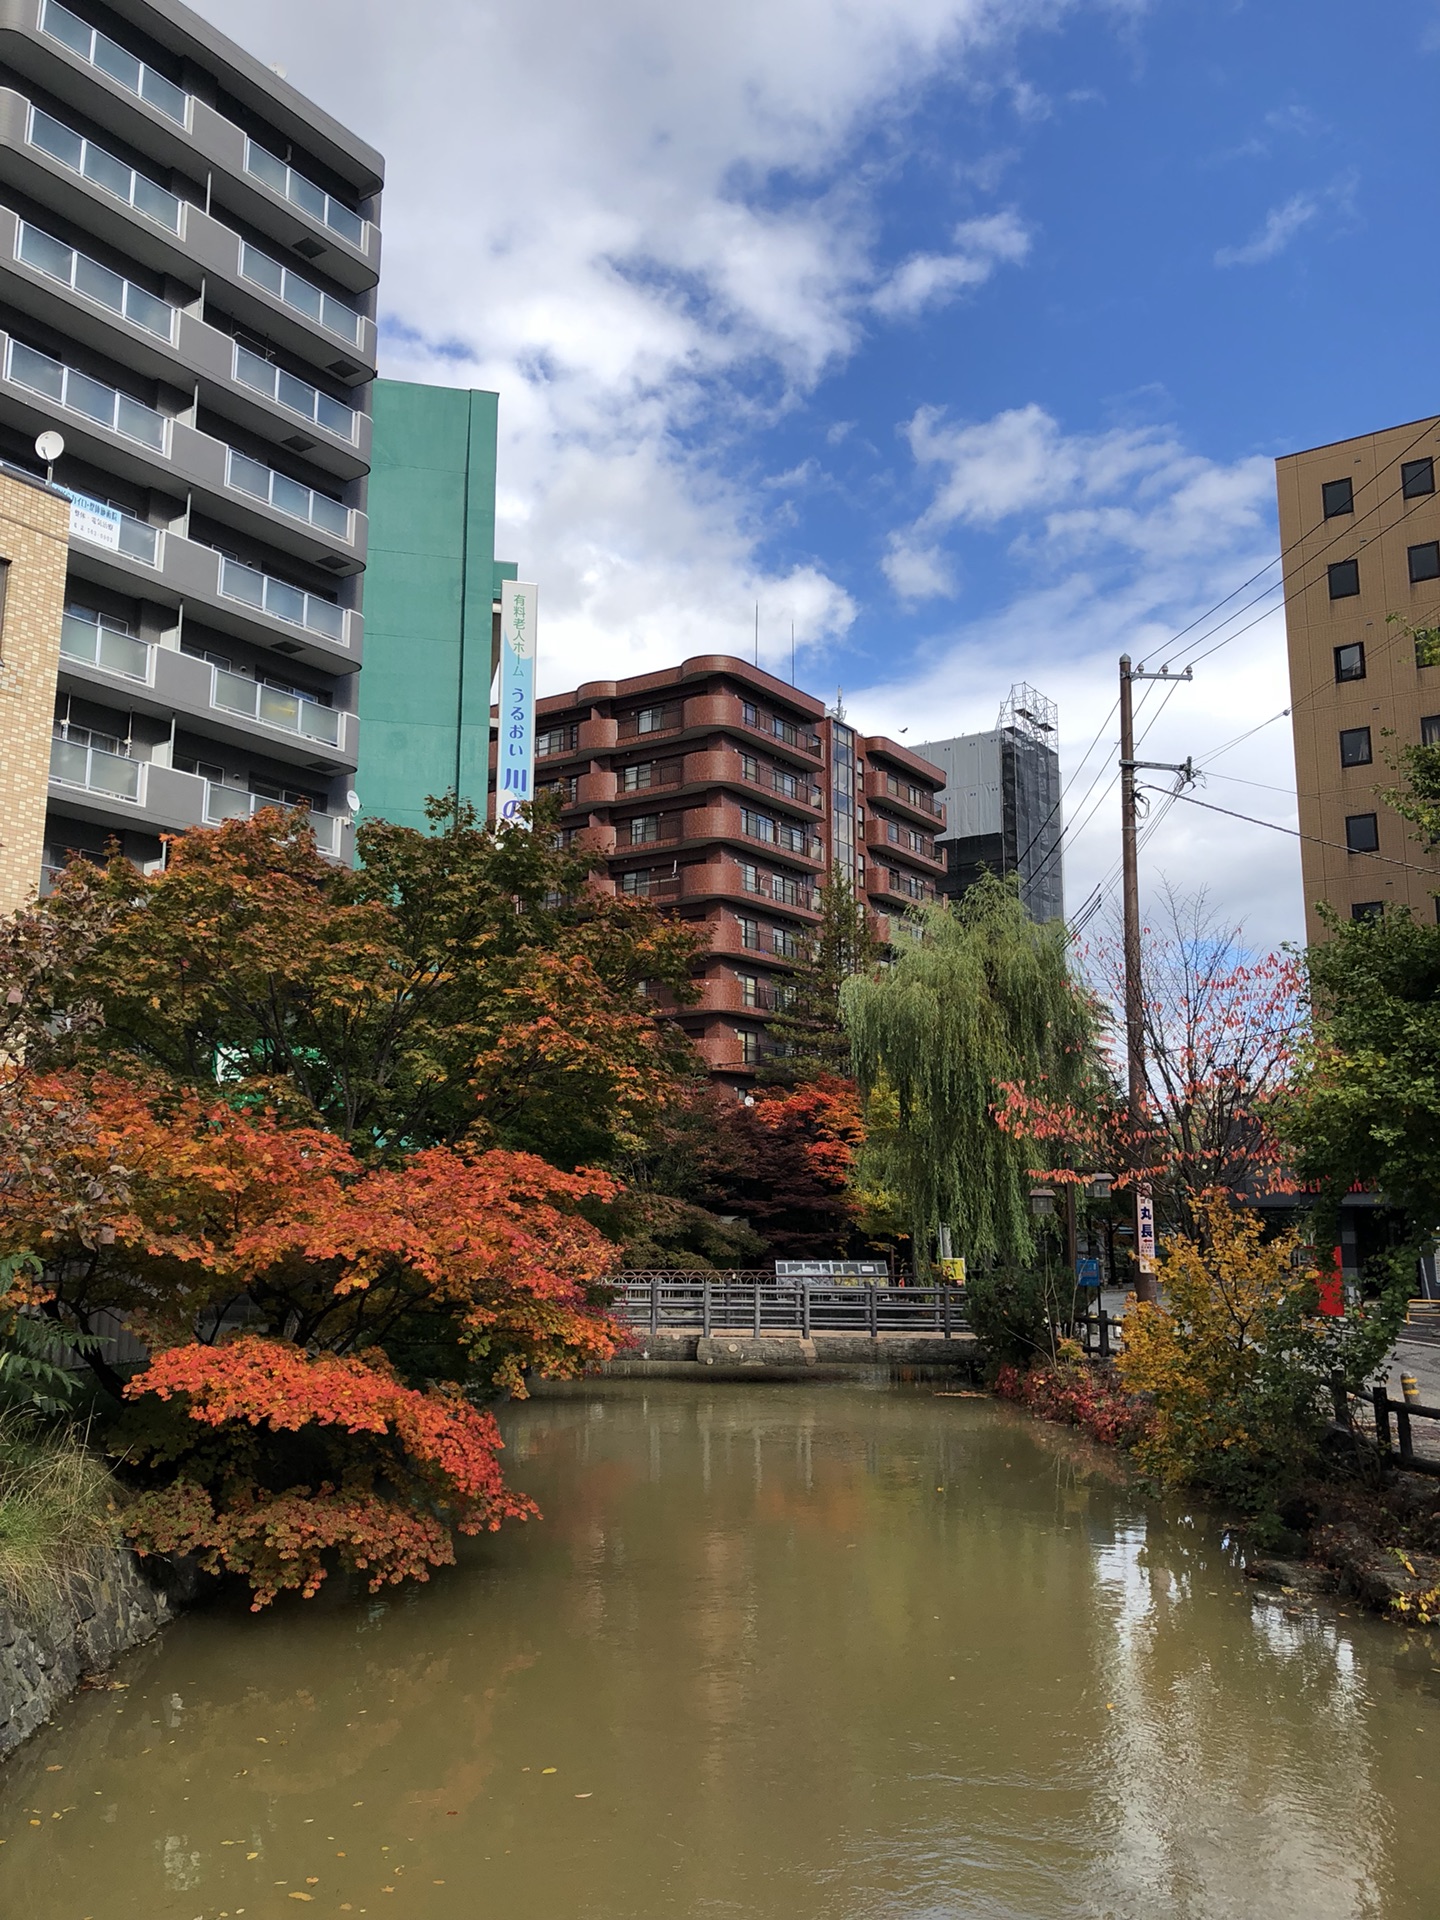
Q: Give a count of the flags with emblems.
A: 0